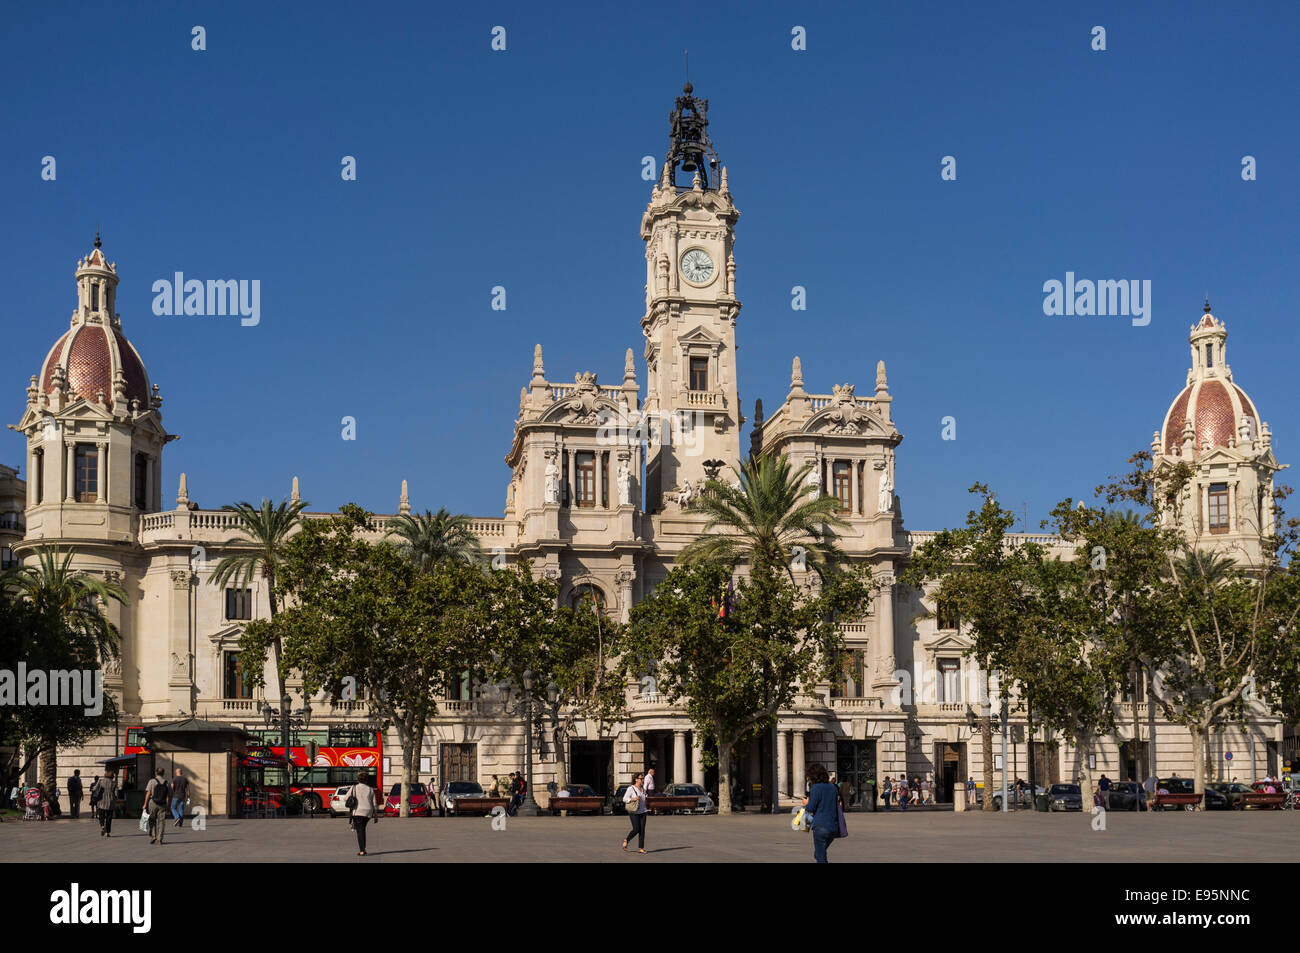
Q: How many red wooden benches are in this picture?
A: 5